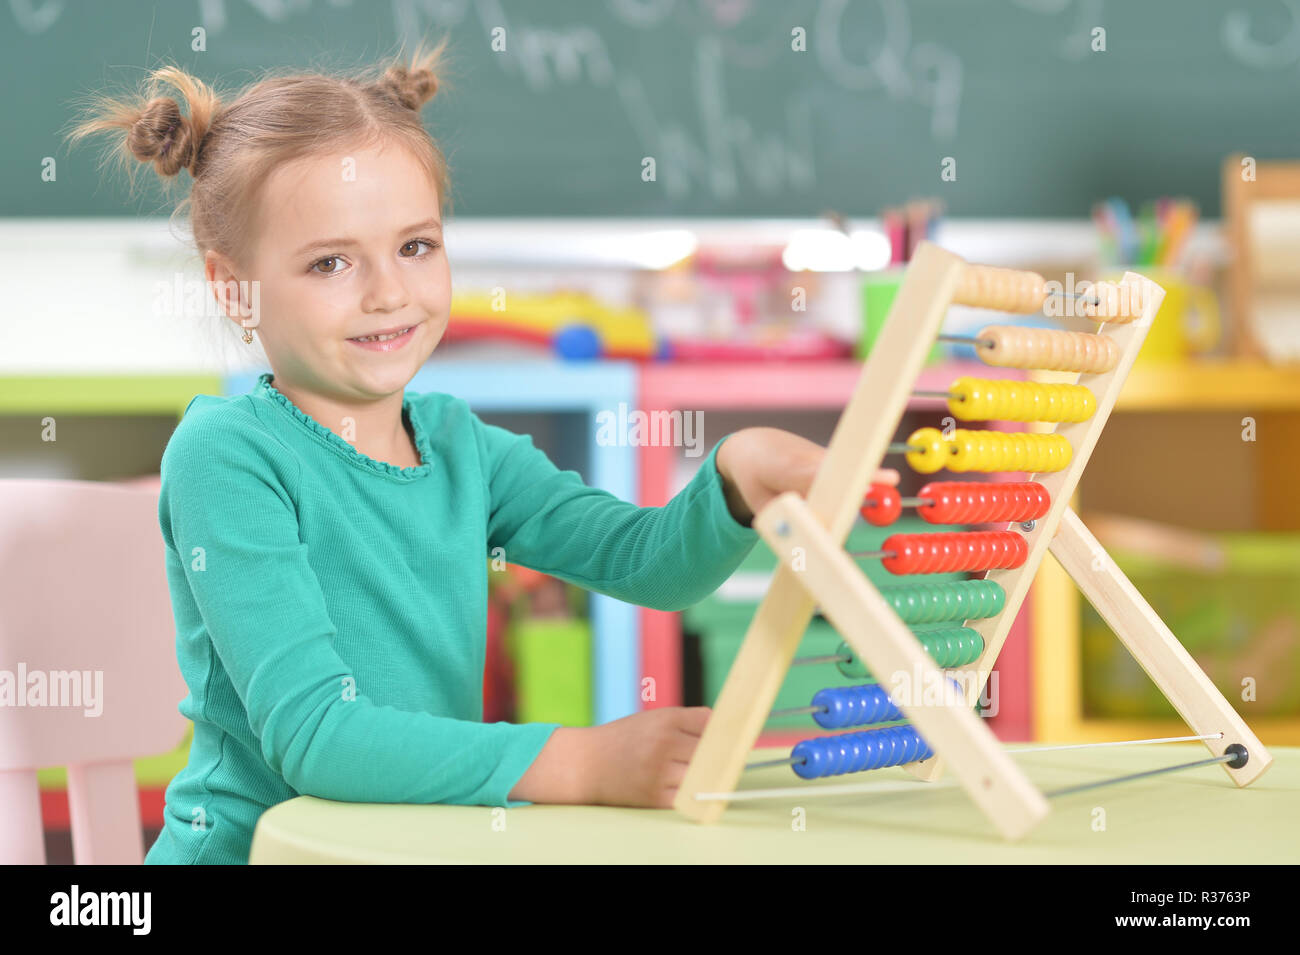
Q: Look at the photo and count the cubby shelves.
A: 4